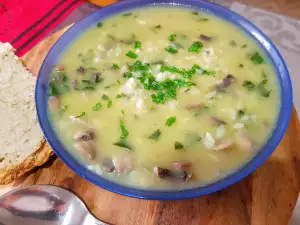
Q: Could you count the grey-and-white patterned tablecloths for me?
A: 1